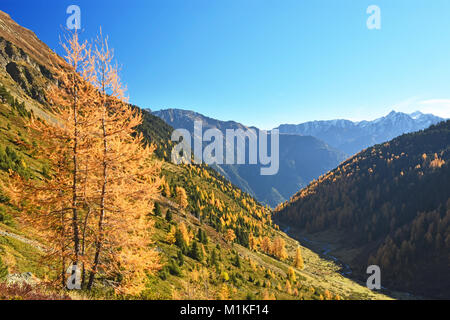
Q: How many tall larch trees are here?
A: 2